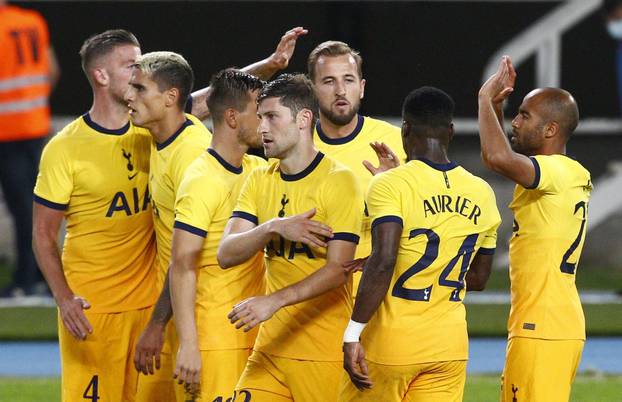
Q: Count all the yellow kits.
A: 7